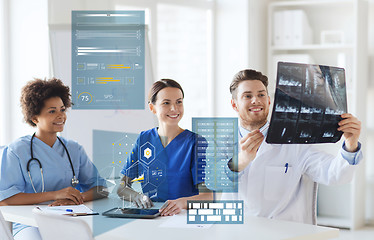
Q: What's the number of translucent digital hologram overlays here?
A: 4